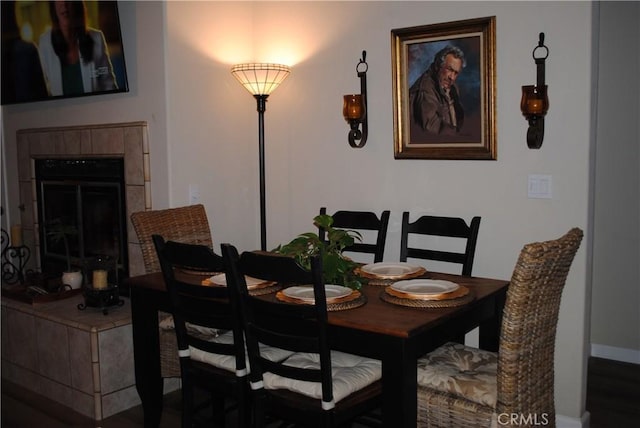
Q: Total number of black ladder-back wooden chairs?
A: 4